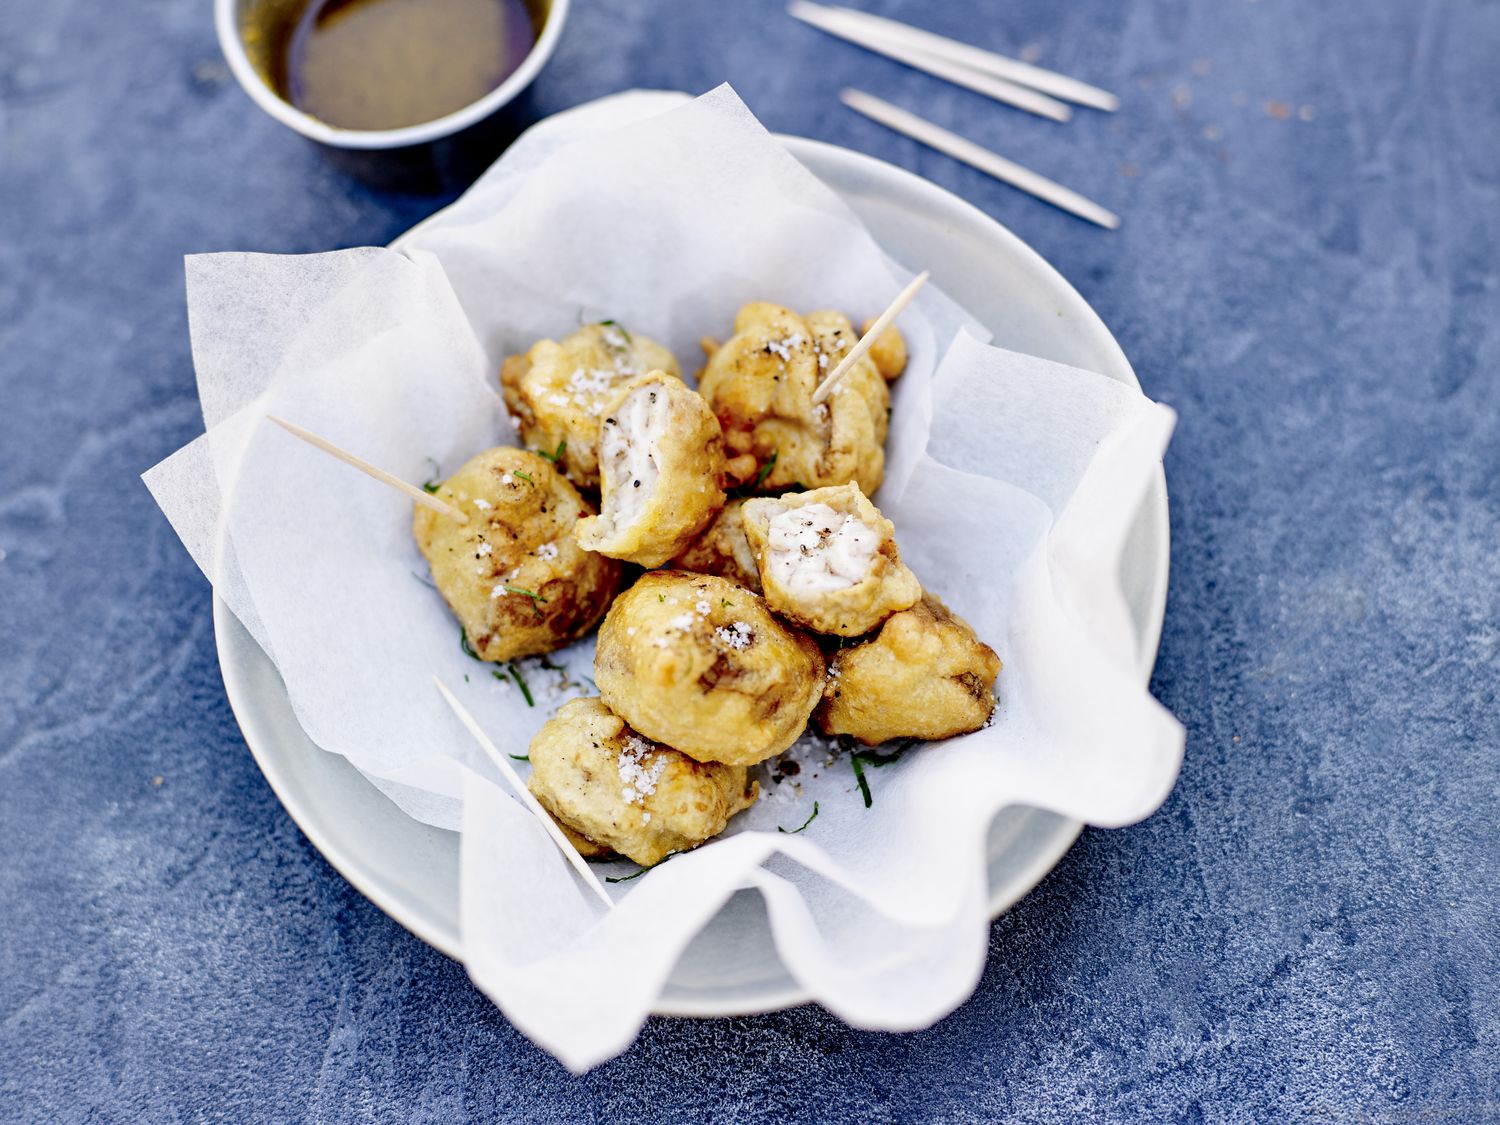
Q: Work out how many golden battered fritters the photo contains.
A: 9